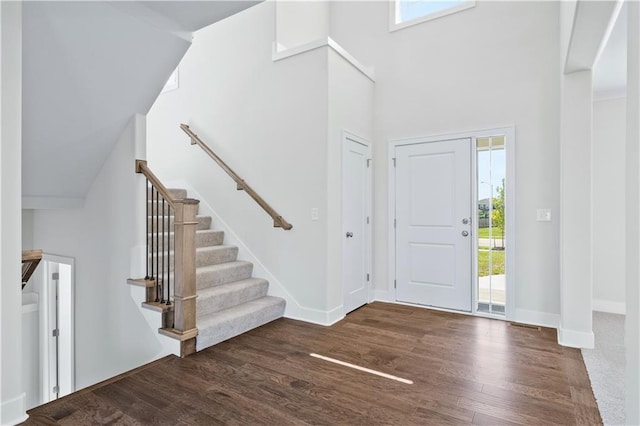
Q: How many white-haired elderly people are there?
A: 0